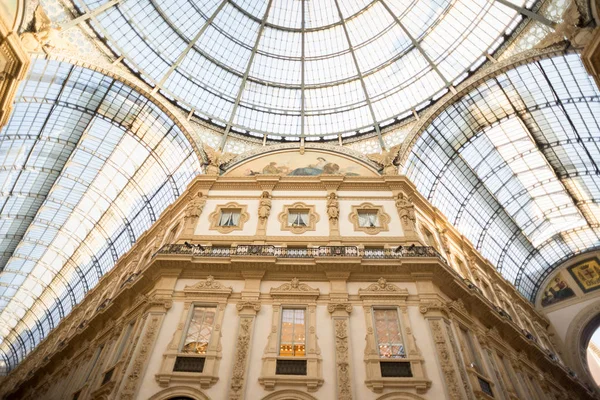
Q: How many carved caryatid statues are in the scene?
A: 4